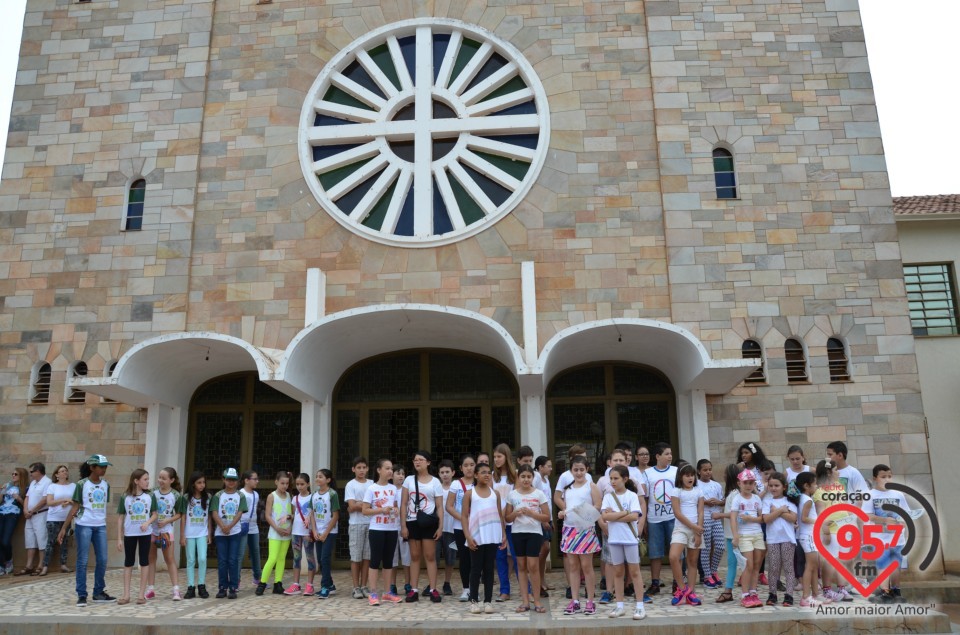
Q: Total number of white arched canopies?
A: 3